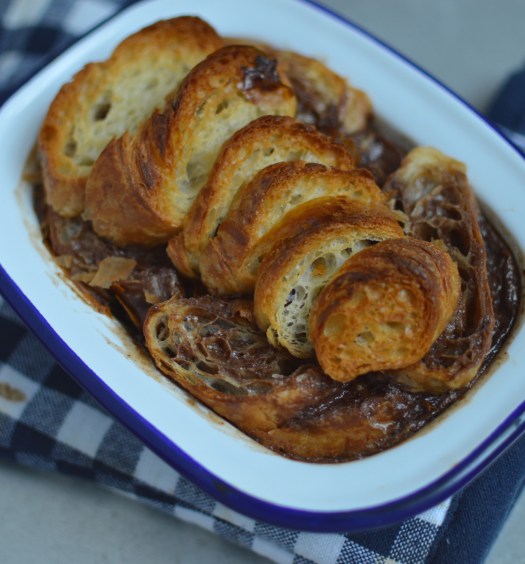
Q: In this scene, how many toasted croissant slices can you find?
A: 6